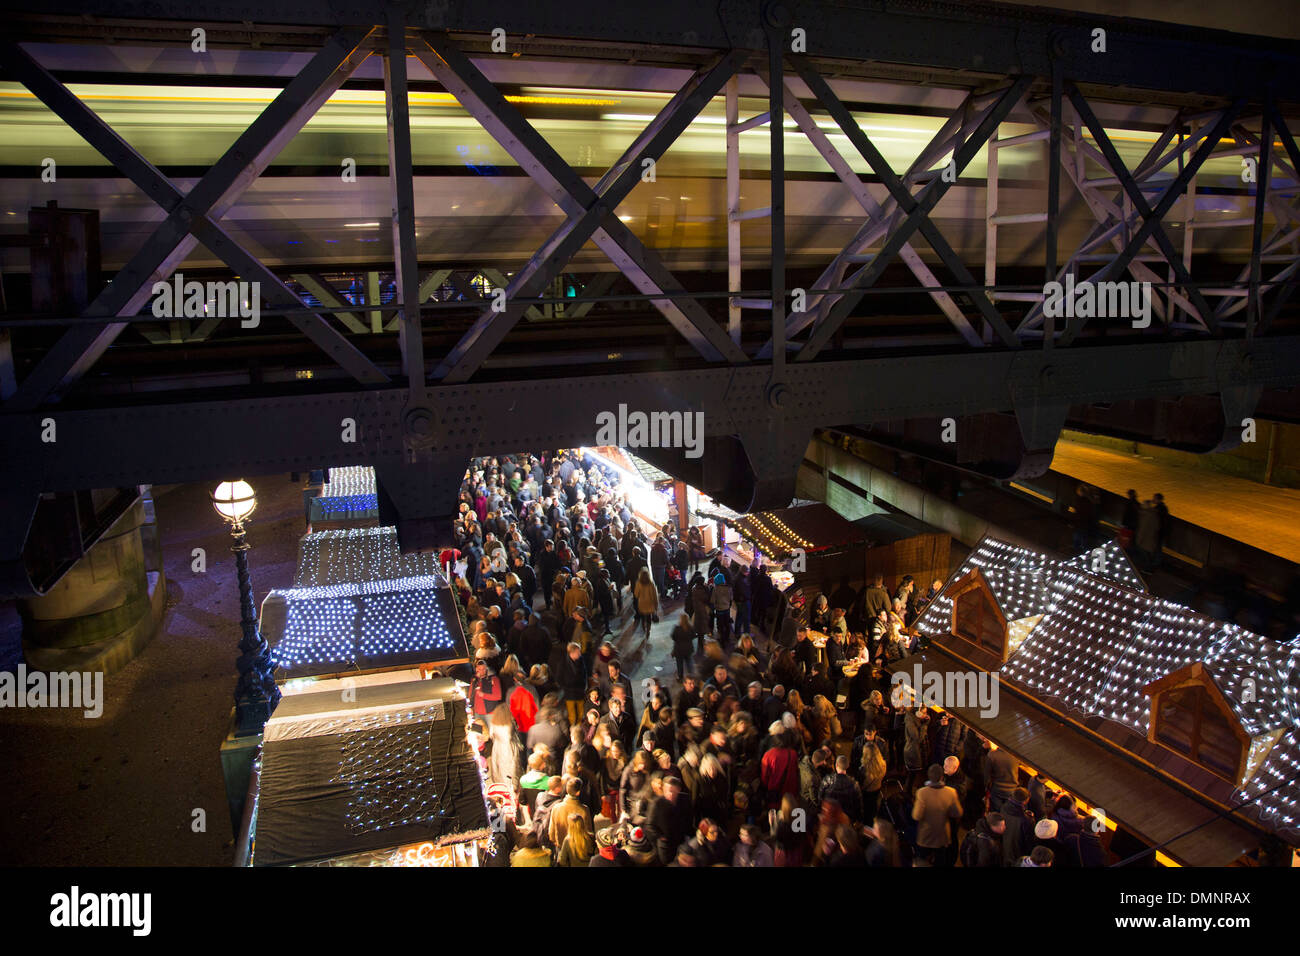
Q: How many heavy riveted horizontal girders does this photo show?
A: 2